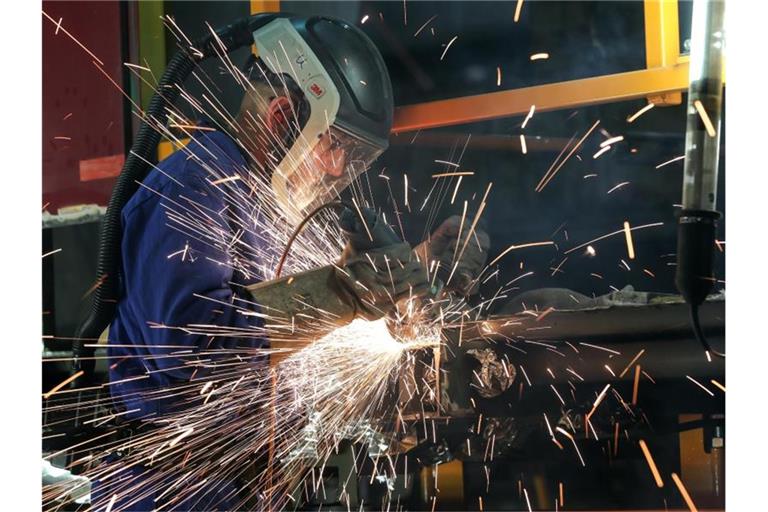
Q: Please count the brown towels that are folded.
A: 0